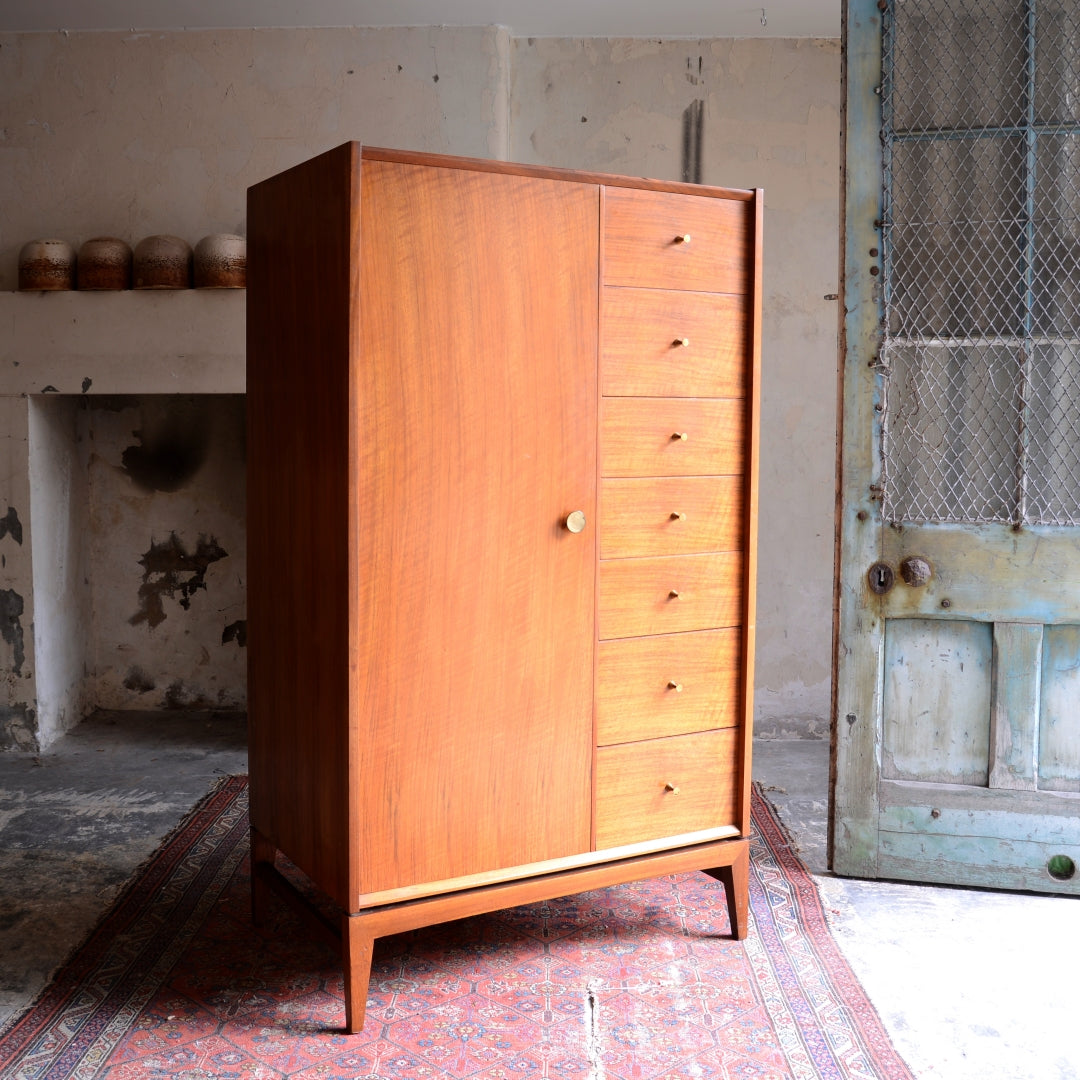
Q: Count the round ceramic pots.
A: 4